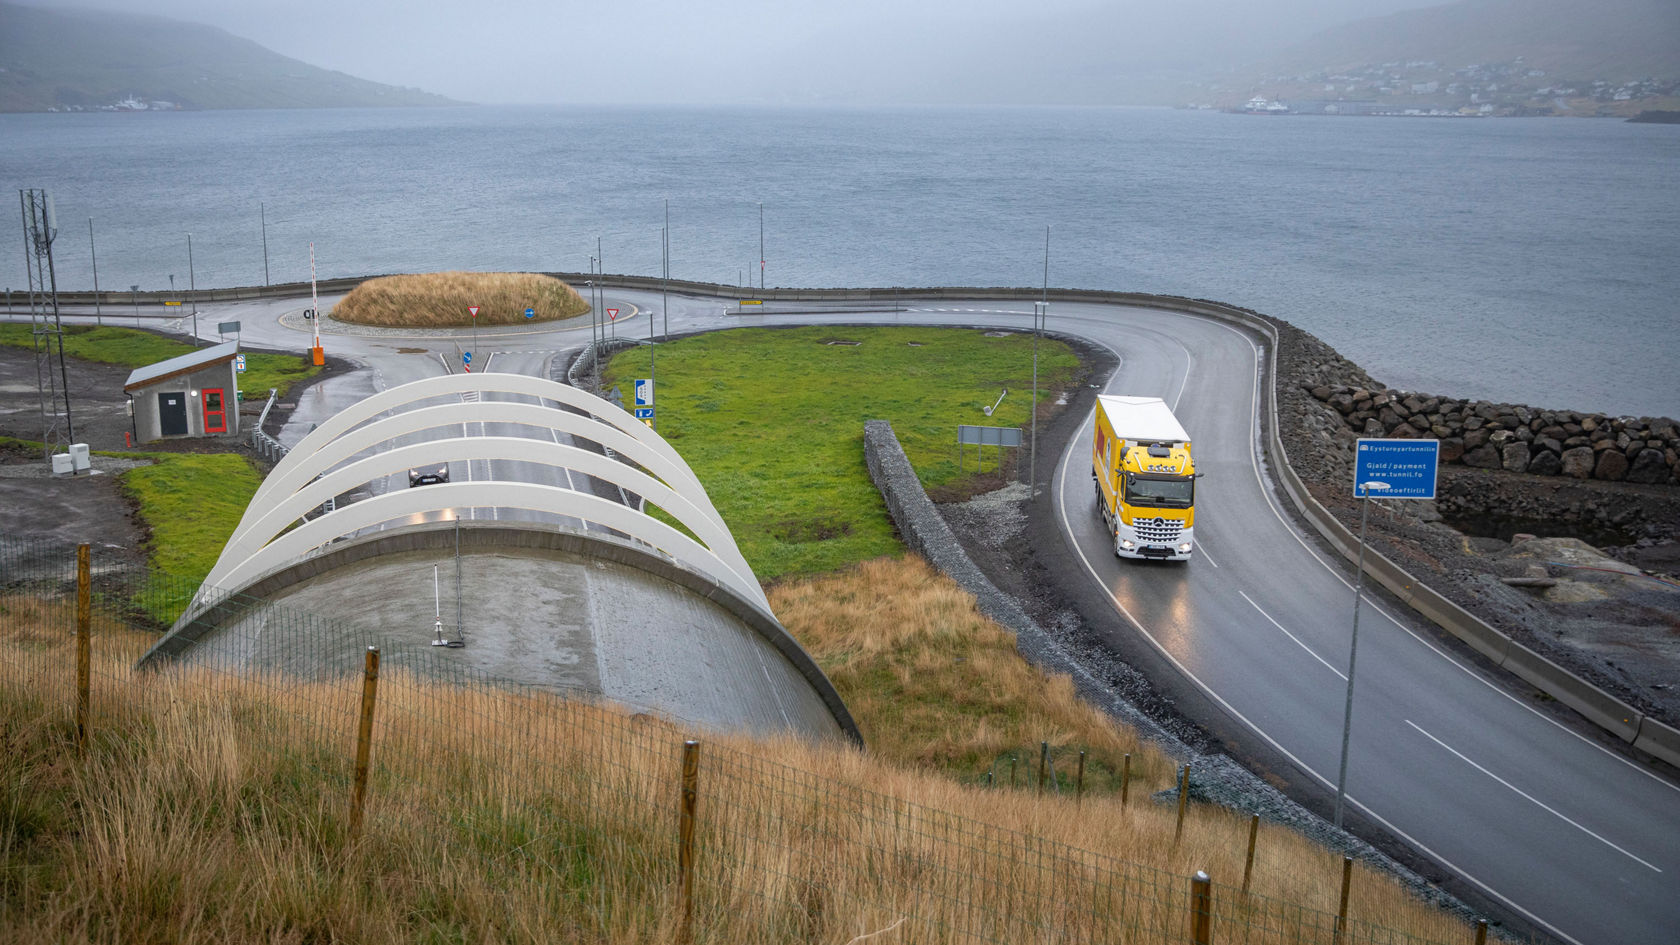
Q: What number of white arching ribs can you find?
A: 4